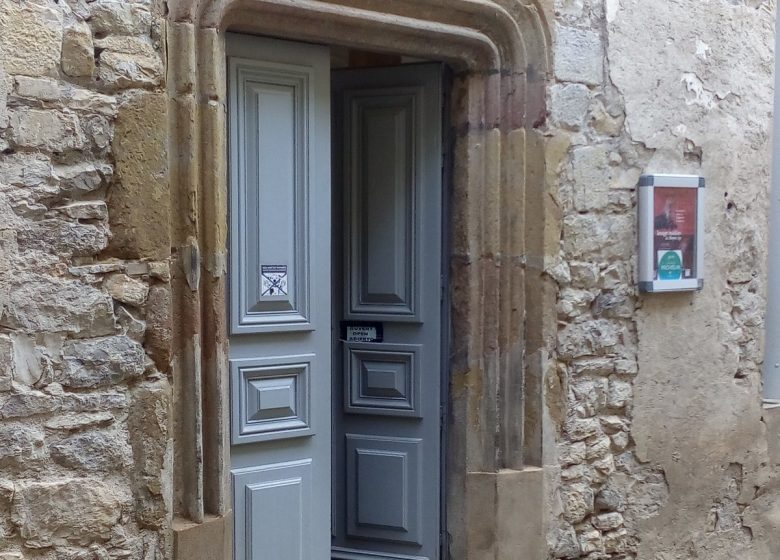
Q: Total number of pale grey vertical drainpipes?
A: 1